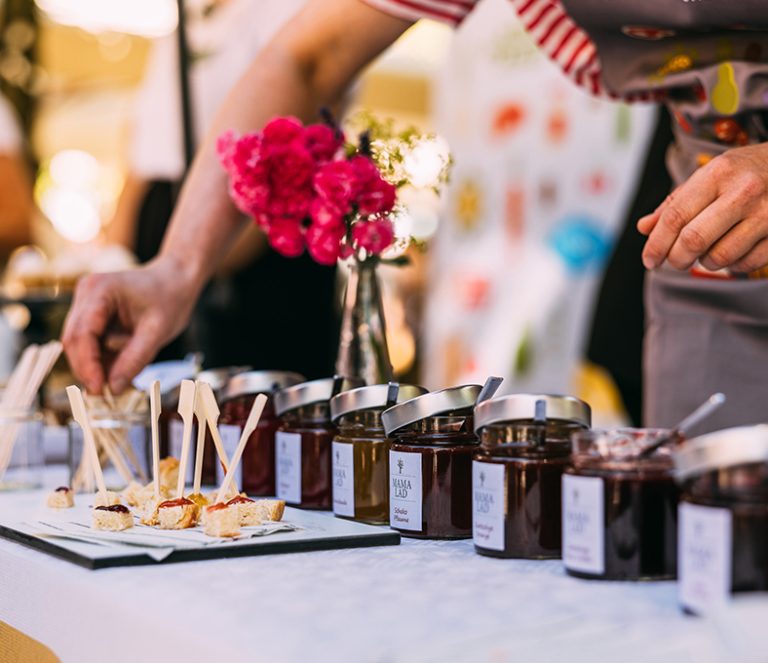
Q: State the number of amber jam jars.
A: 1